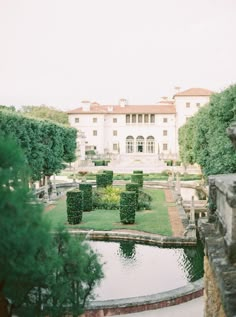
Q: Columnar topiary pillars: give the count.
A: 8